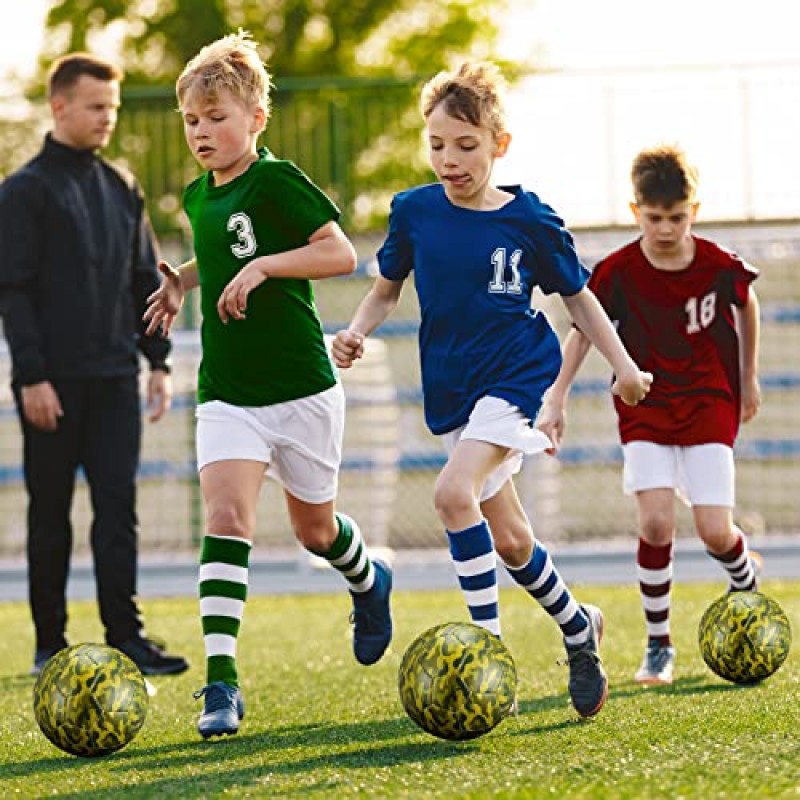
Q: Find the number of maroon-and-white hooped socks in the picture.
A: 2